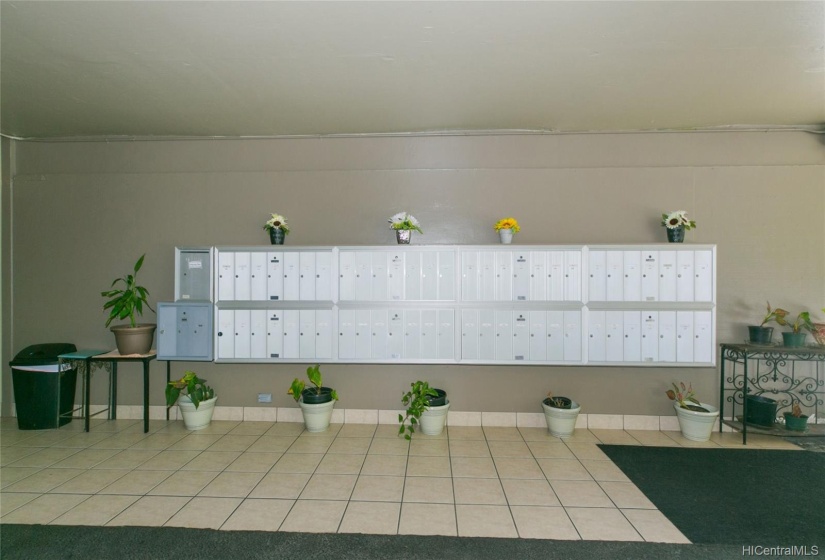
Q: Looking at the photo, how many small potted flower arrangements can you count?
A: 4